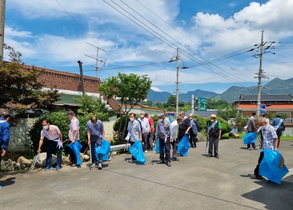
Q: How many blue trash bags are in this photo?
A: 7